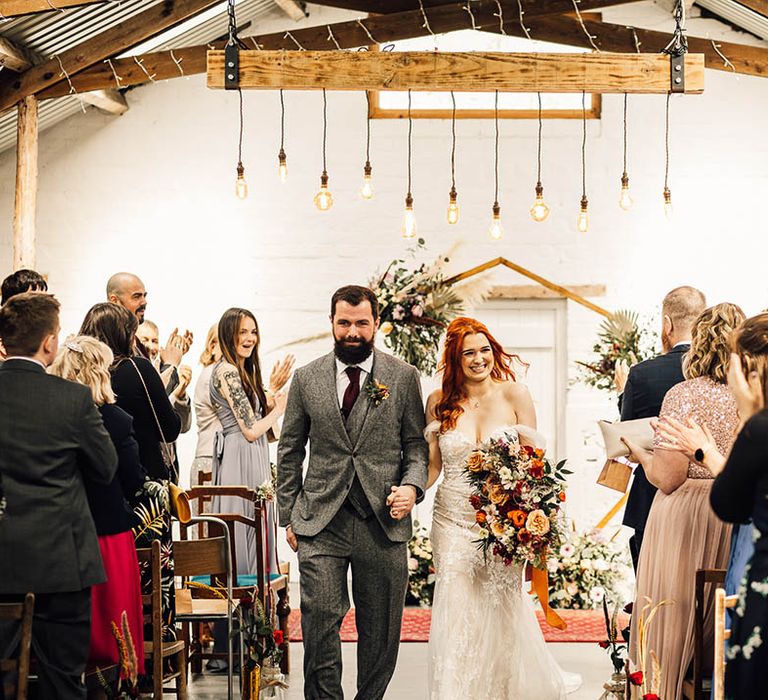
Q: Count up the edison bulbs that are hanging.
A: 11